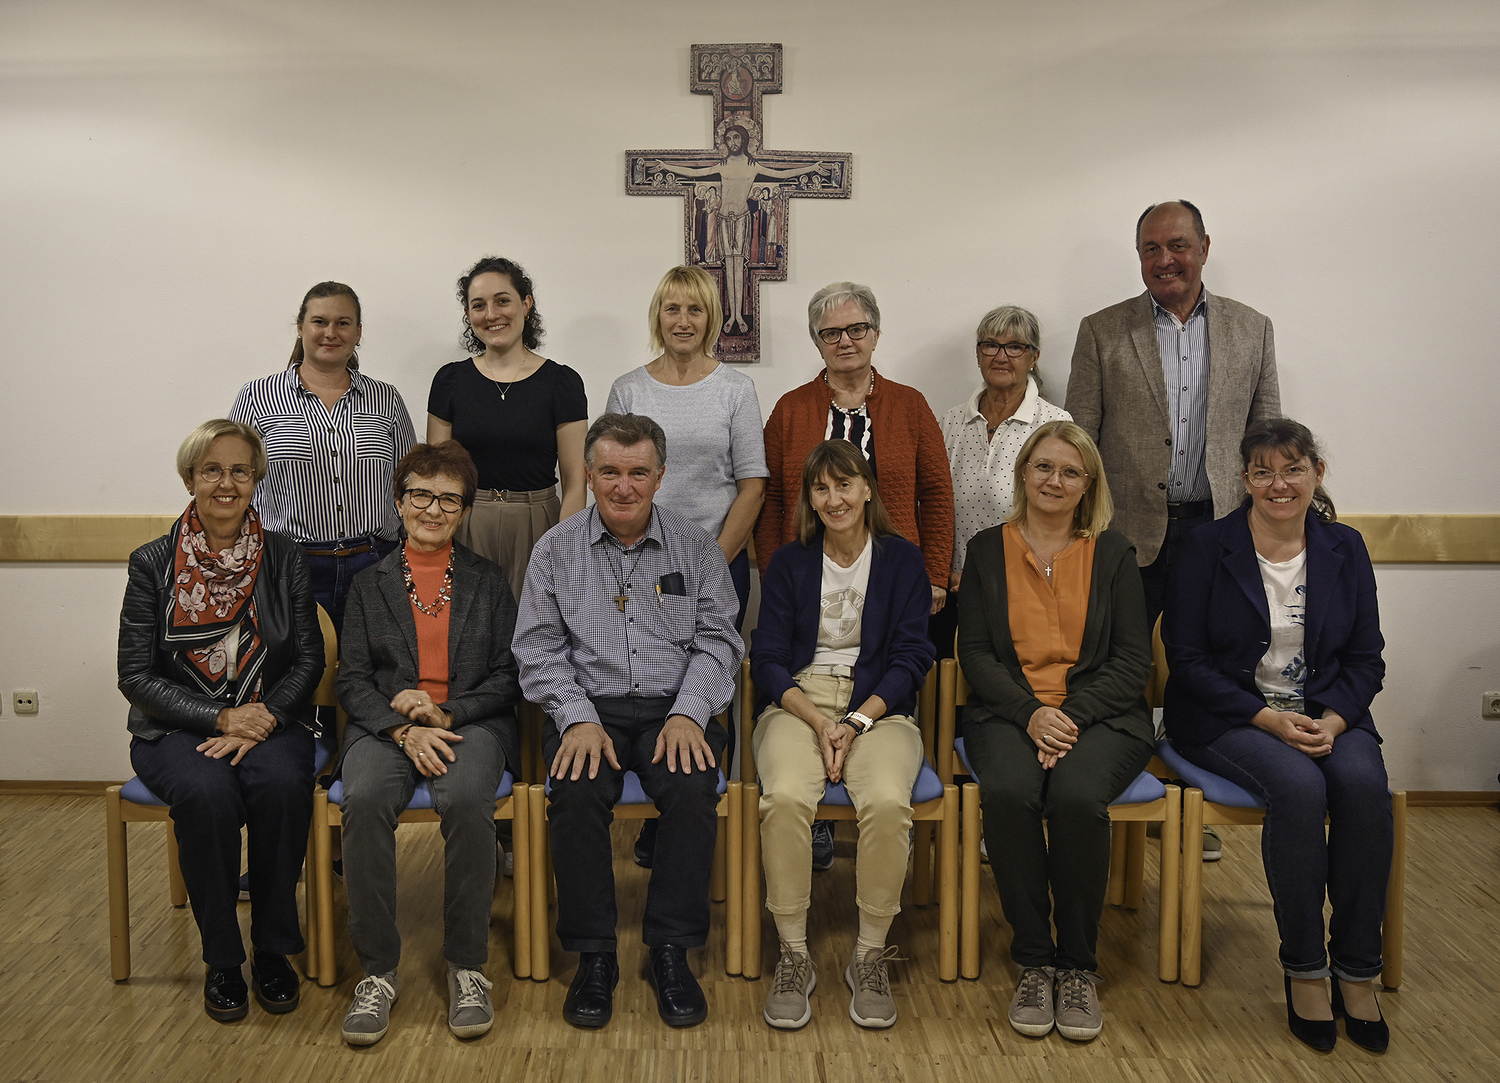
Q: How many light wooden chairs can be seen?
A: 6